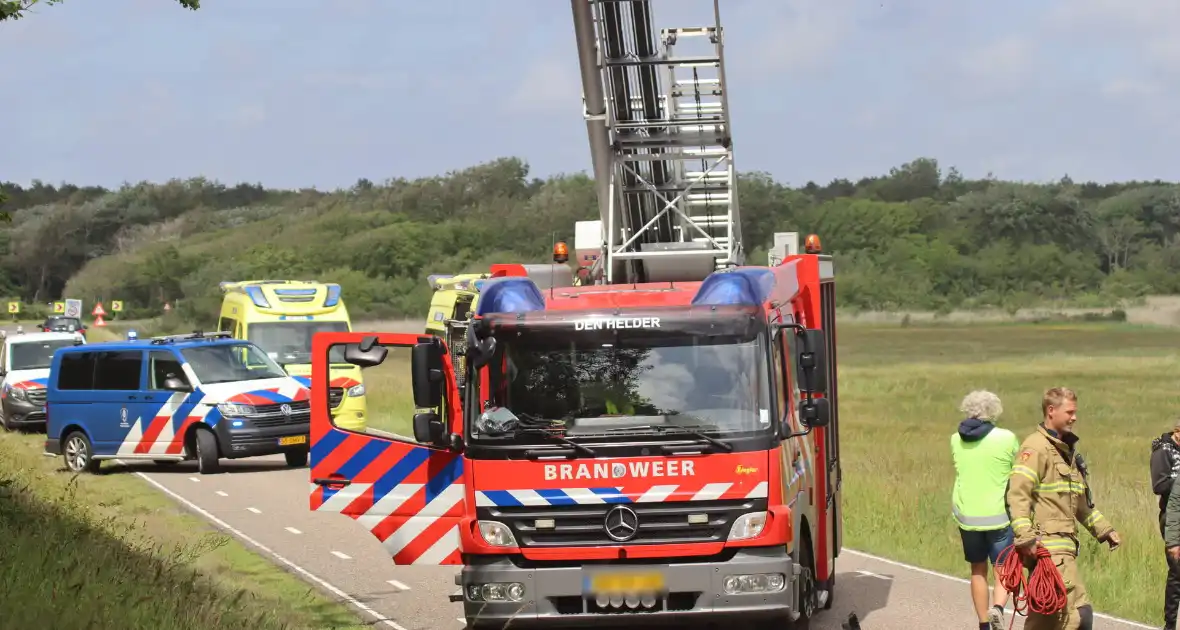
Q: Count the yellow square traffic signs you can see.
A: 3